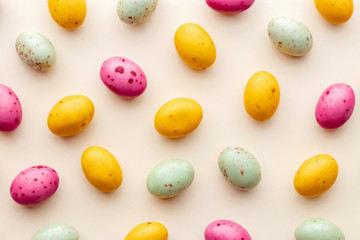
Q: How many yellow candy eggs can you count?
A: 9